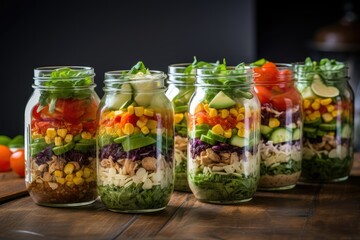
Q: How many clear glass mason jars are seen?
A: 6